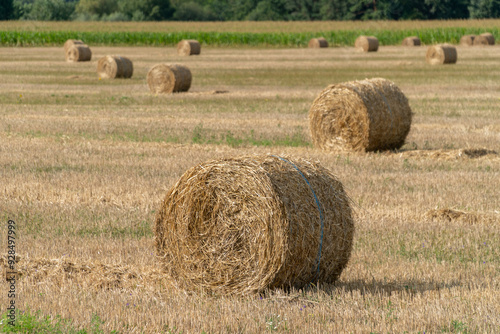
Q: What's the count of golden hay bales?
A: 13